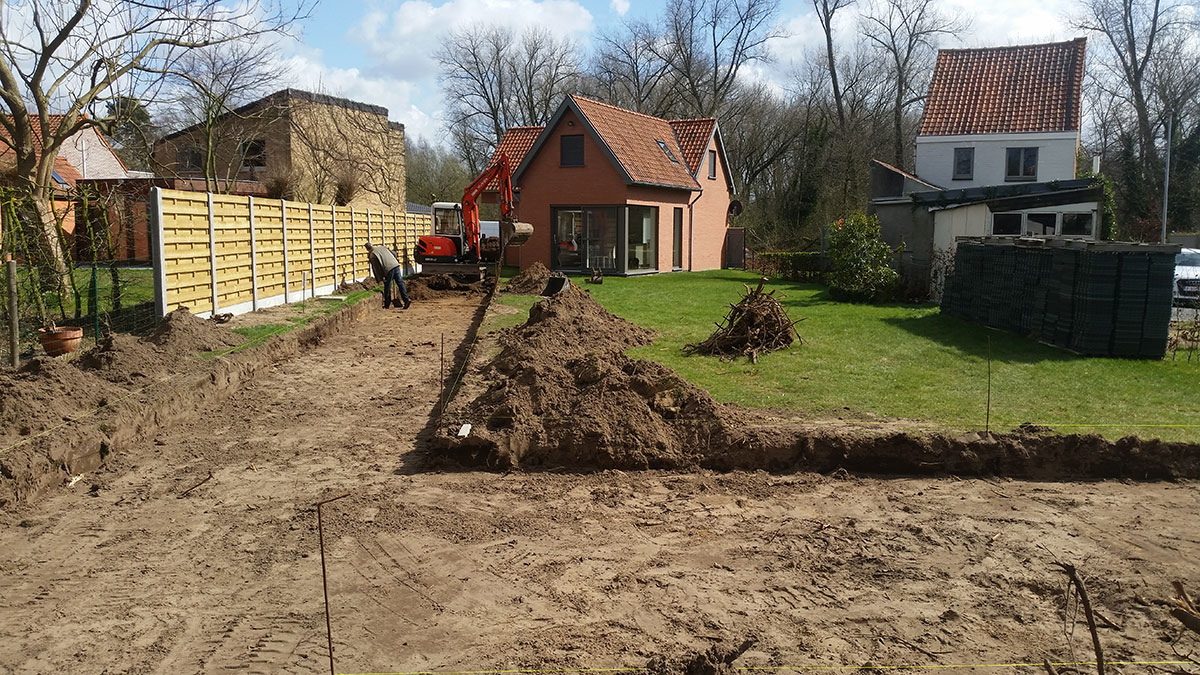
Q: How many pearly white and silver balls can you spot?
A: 0